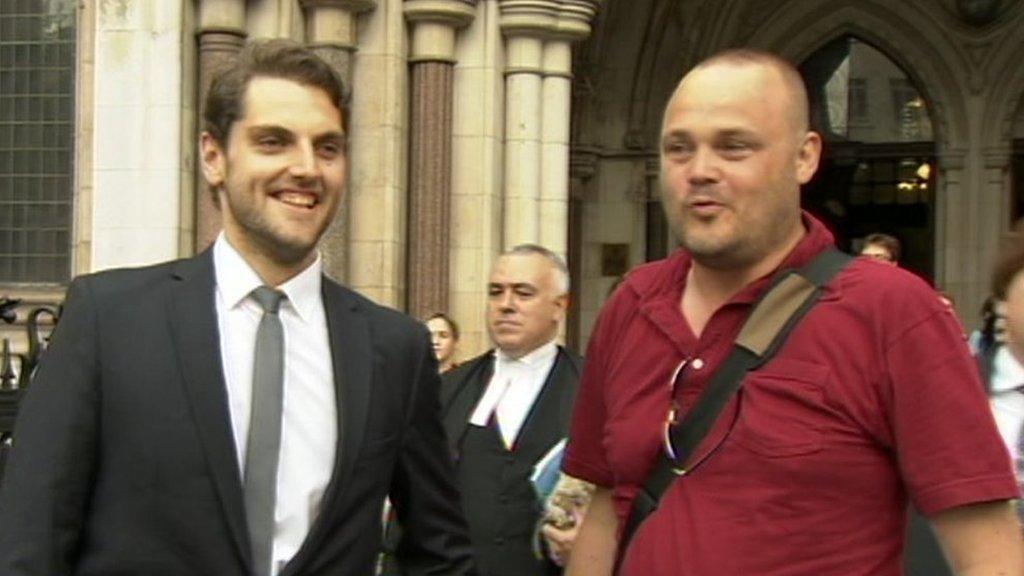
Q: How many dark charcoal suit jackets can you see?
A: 1